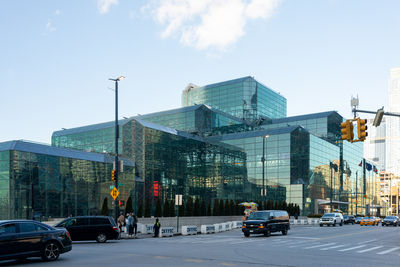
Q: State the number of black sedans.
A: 1